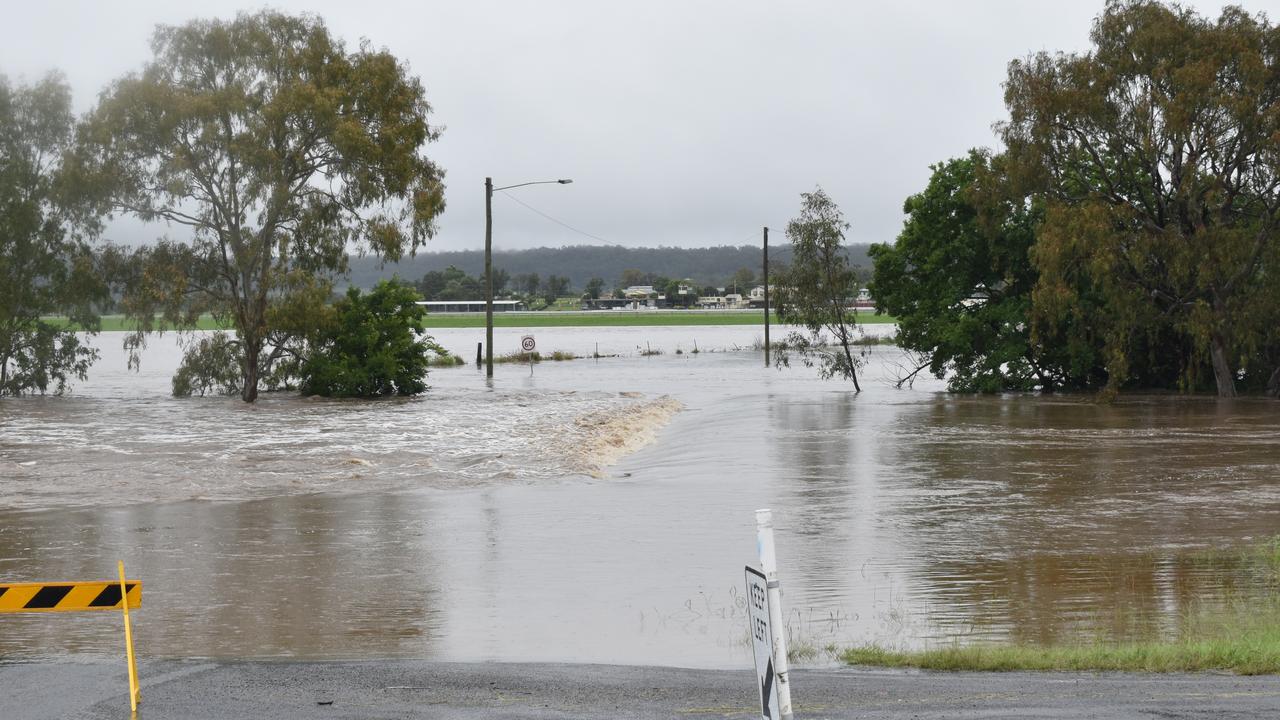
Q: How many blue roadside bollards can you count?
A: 0